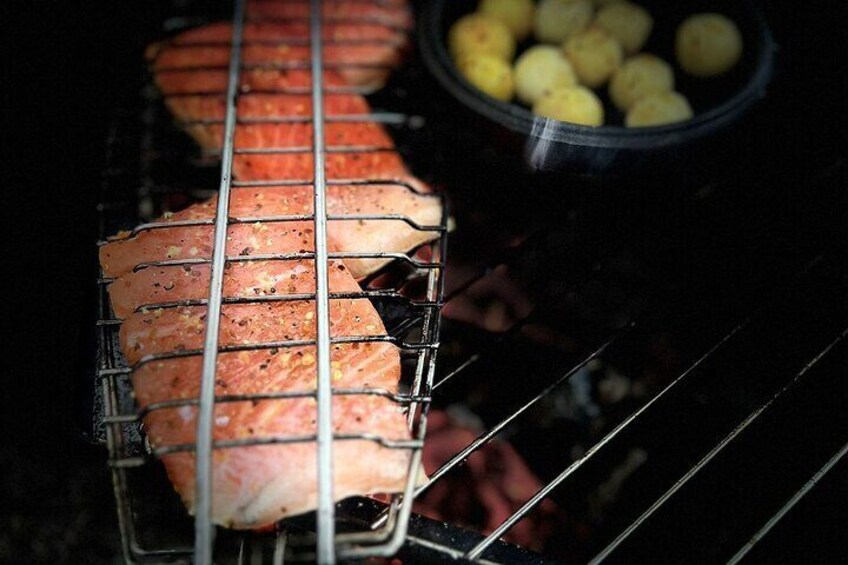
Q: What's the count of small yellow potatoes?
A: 11